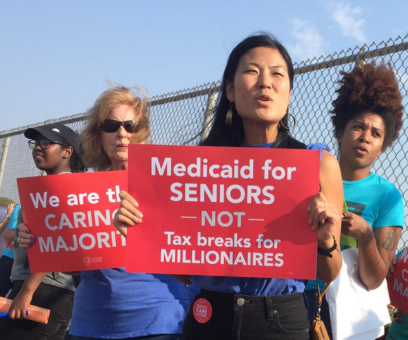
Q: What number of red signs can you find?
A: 3